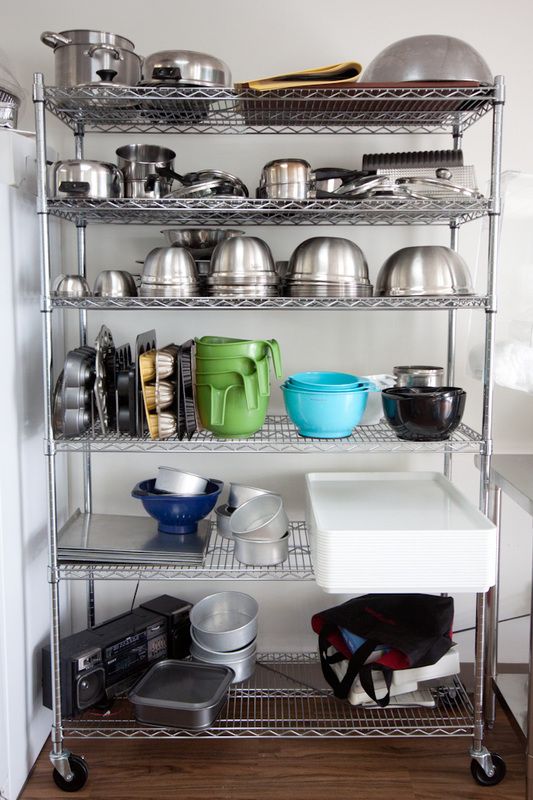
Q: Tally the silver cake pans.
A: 8